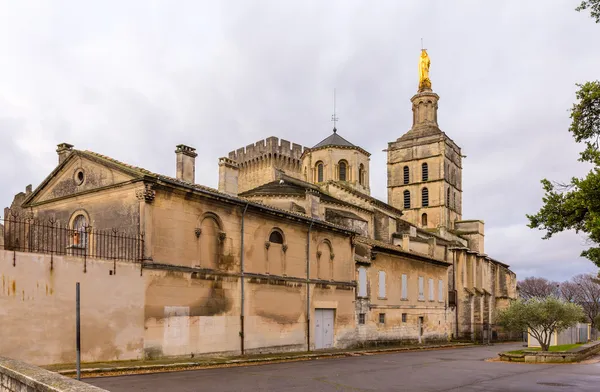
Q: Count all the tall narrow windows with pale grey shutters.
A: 6